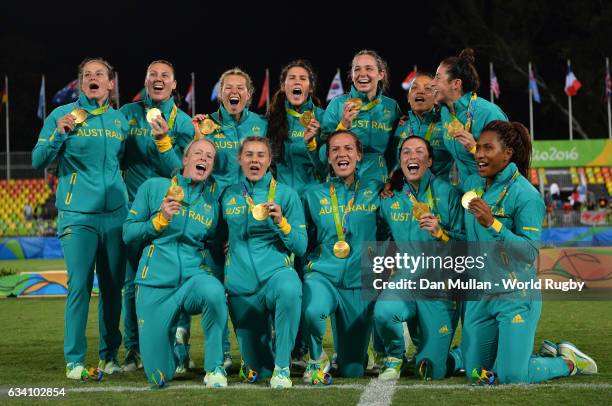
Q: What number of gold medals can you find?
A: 11